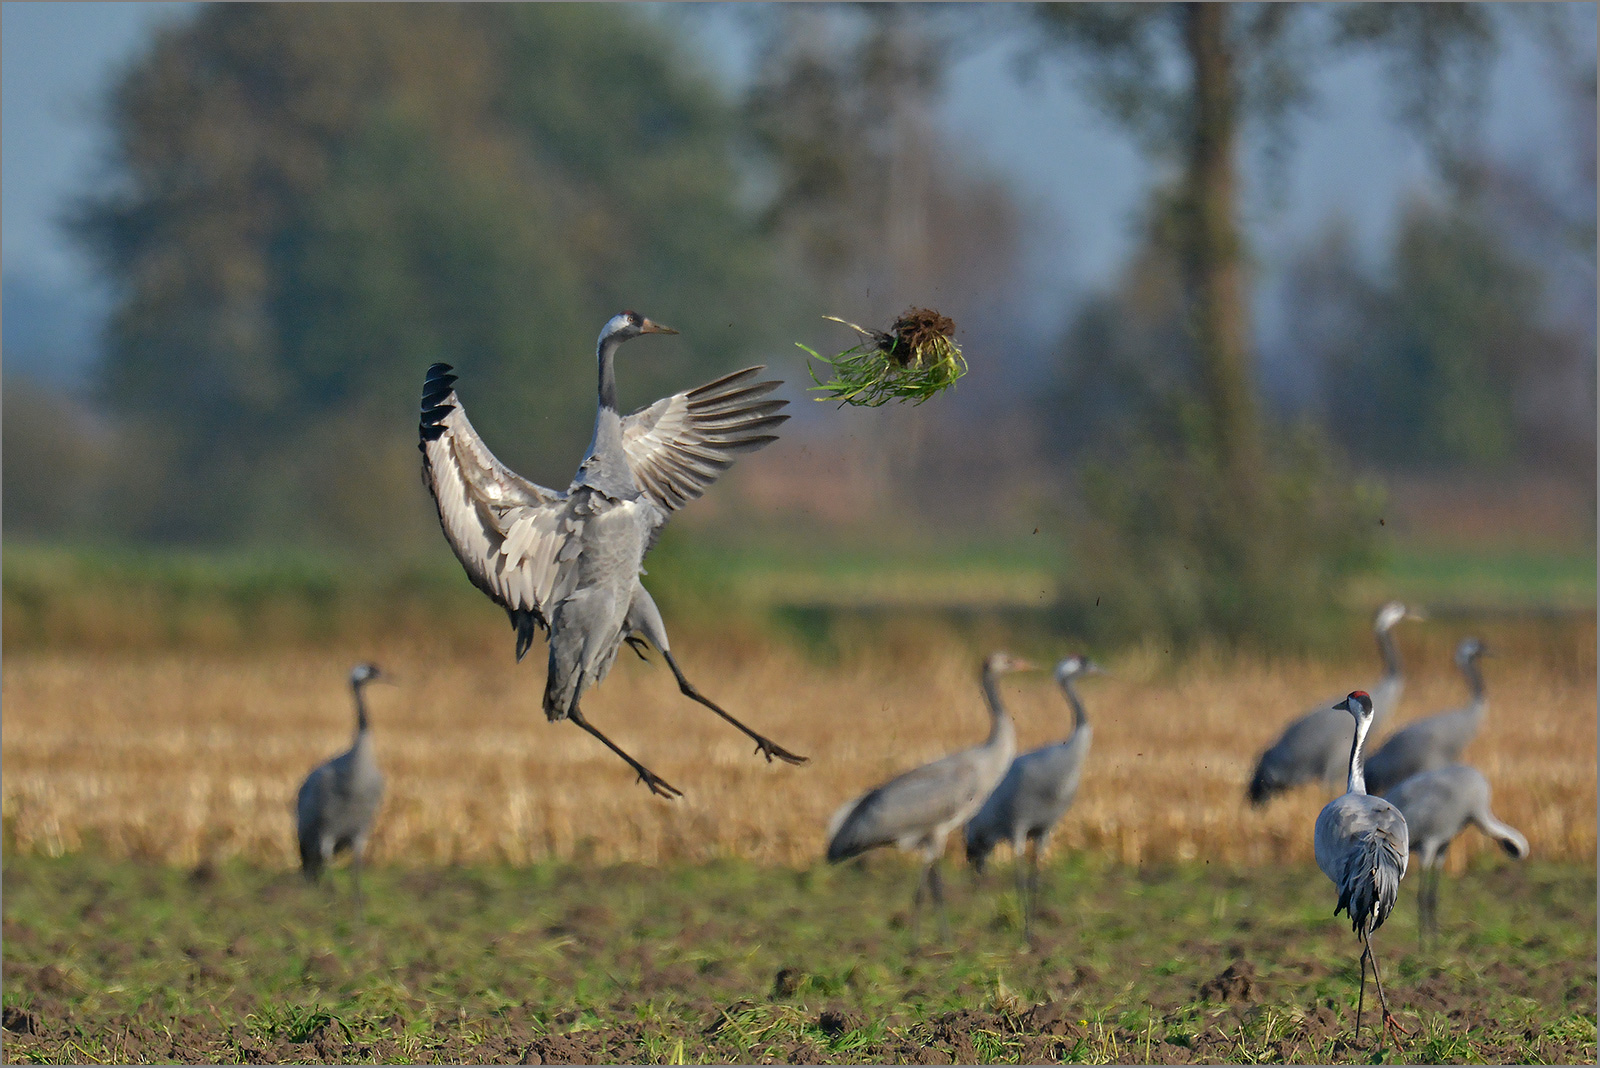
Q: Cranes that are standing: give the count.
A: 7